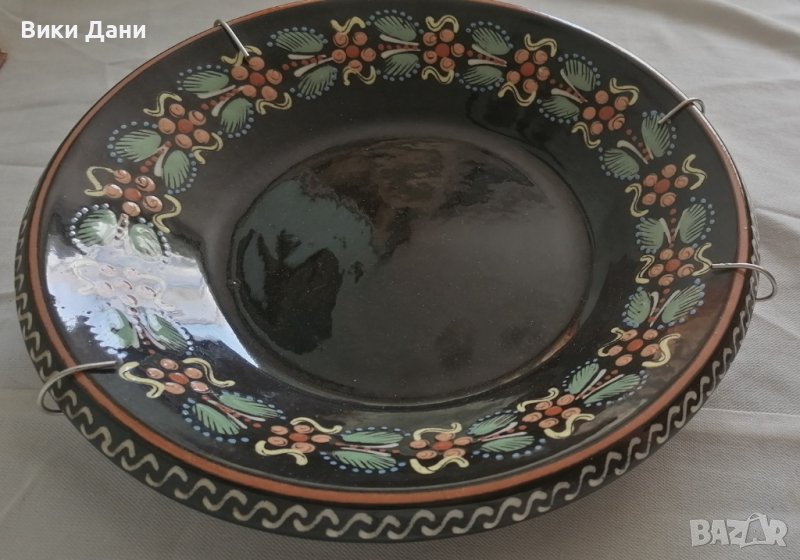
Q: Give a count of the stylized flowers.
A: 15